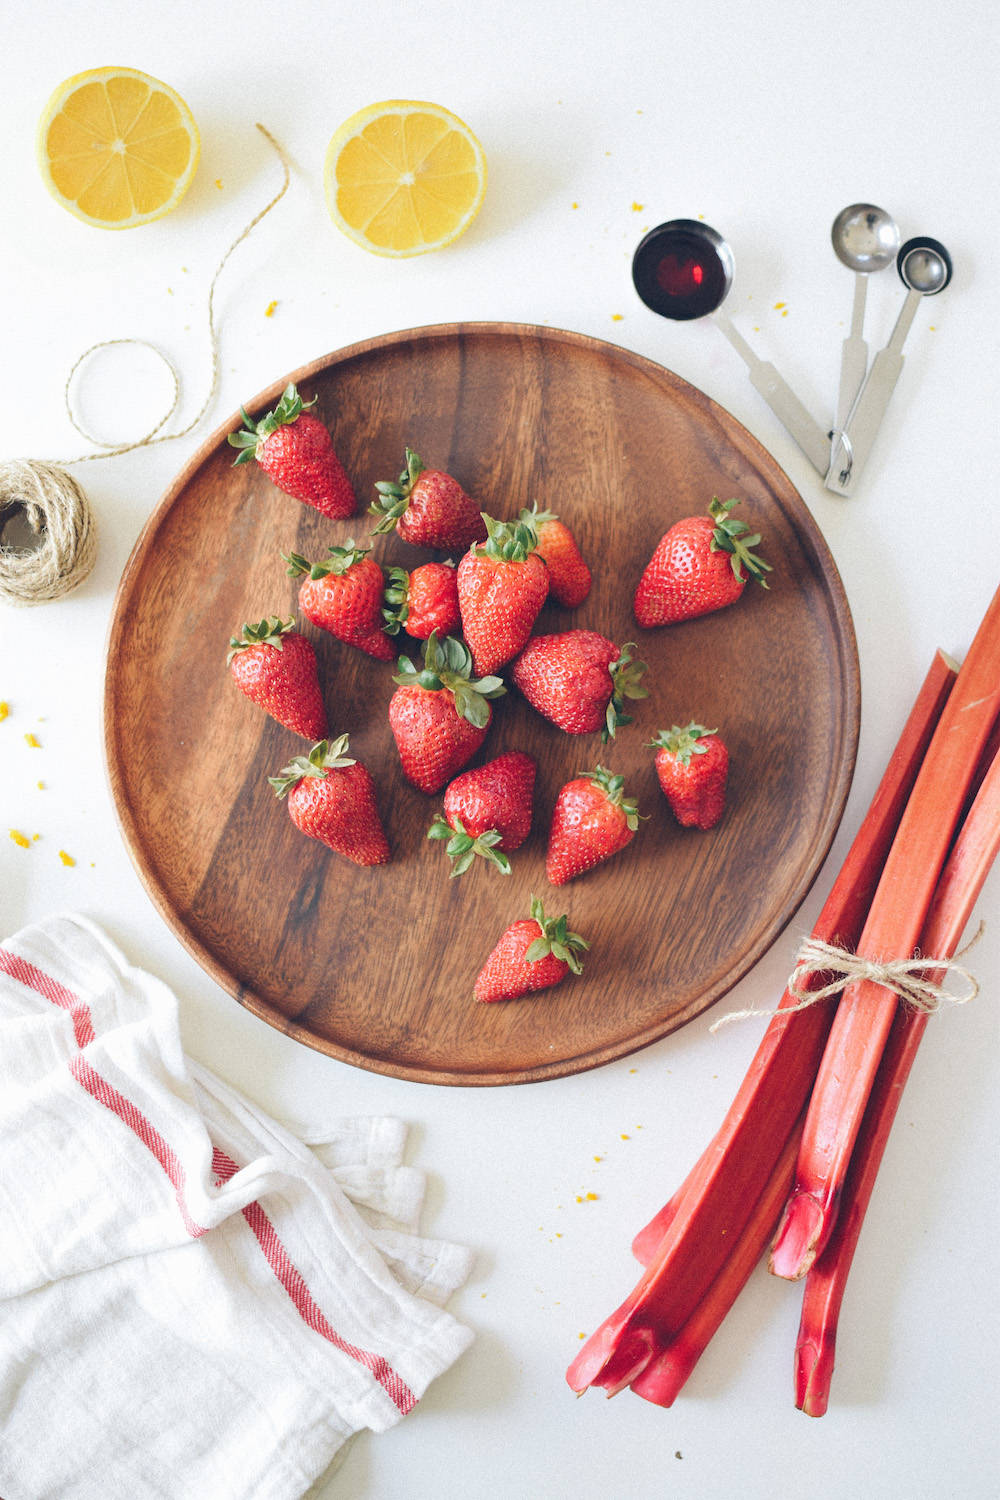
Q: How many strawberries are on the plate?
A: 15